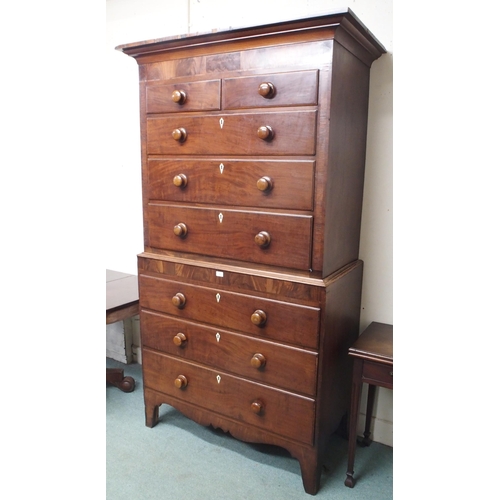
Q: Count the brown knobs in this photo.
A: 14